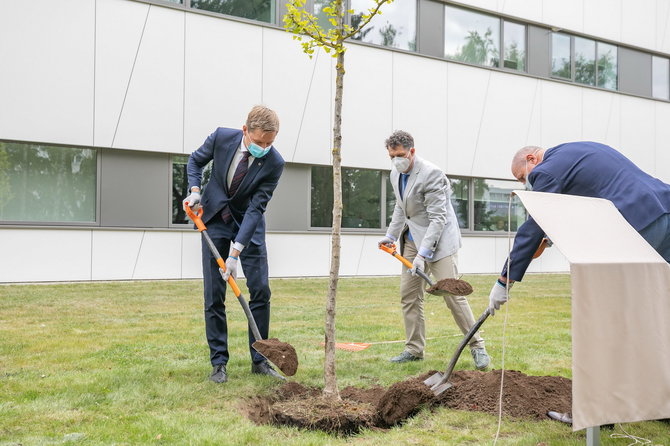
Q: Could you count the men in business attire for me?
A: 3